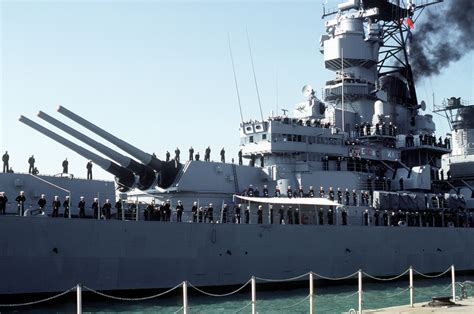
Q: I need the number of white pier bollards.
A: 7